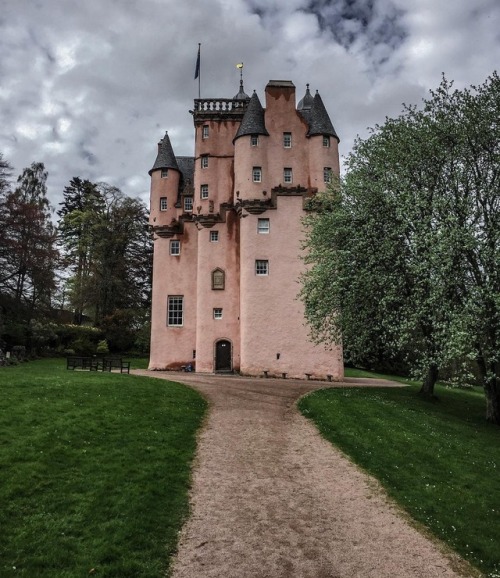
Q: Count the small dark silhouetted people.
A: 0